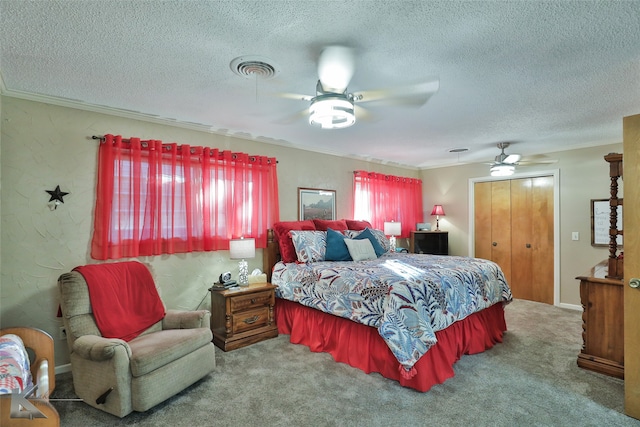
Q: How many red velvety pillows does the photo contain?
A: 3